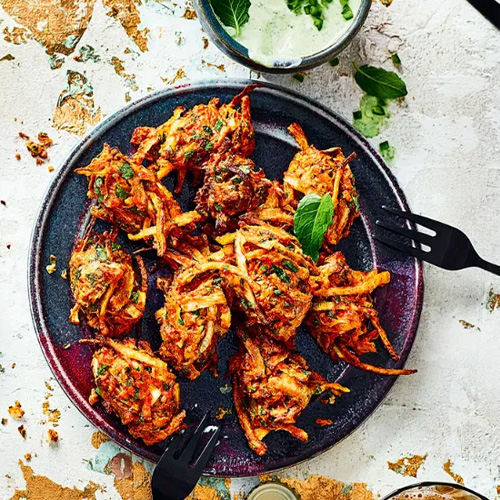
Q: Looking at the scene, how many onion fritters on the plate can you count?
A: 10